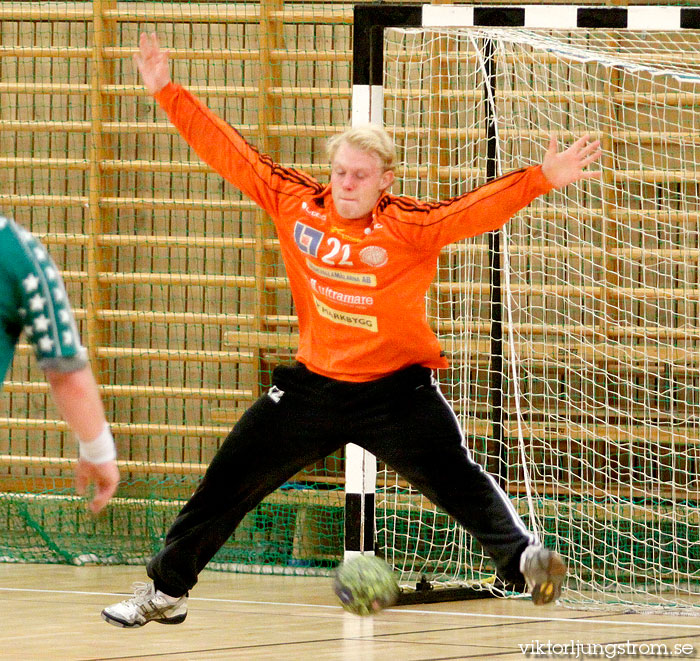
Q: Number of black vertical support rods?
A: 1